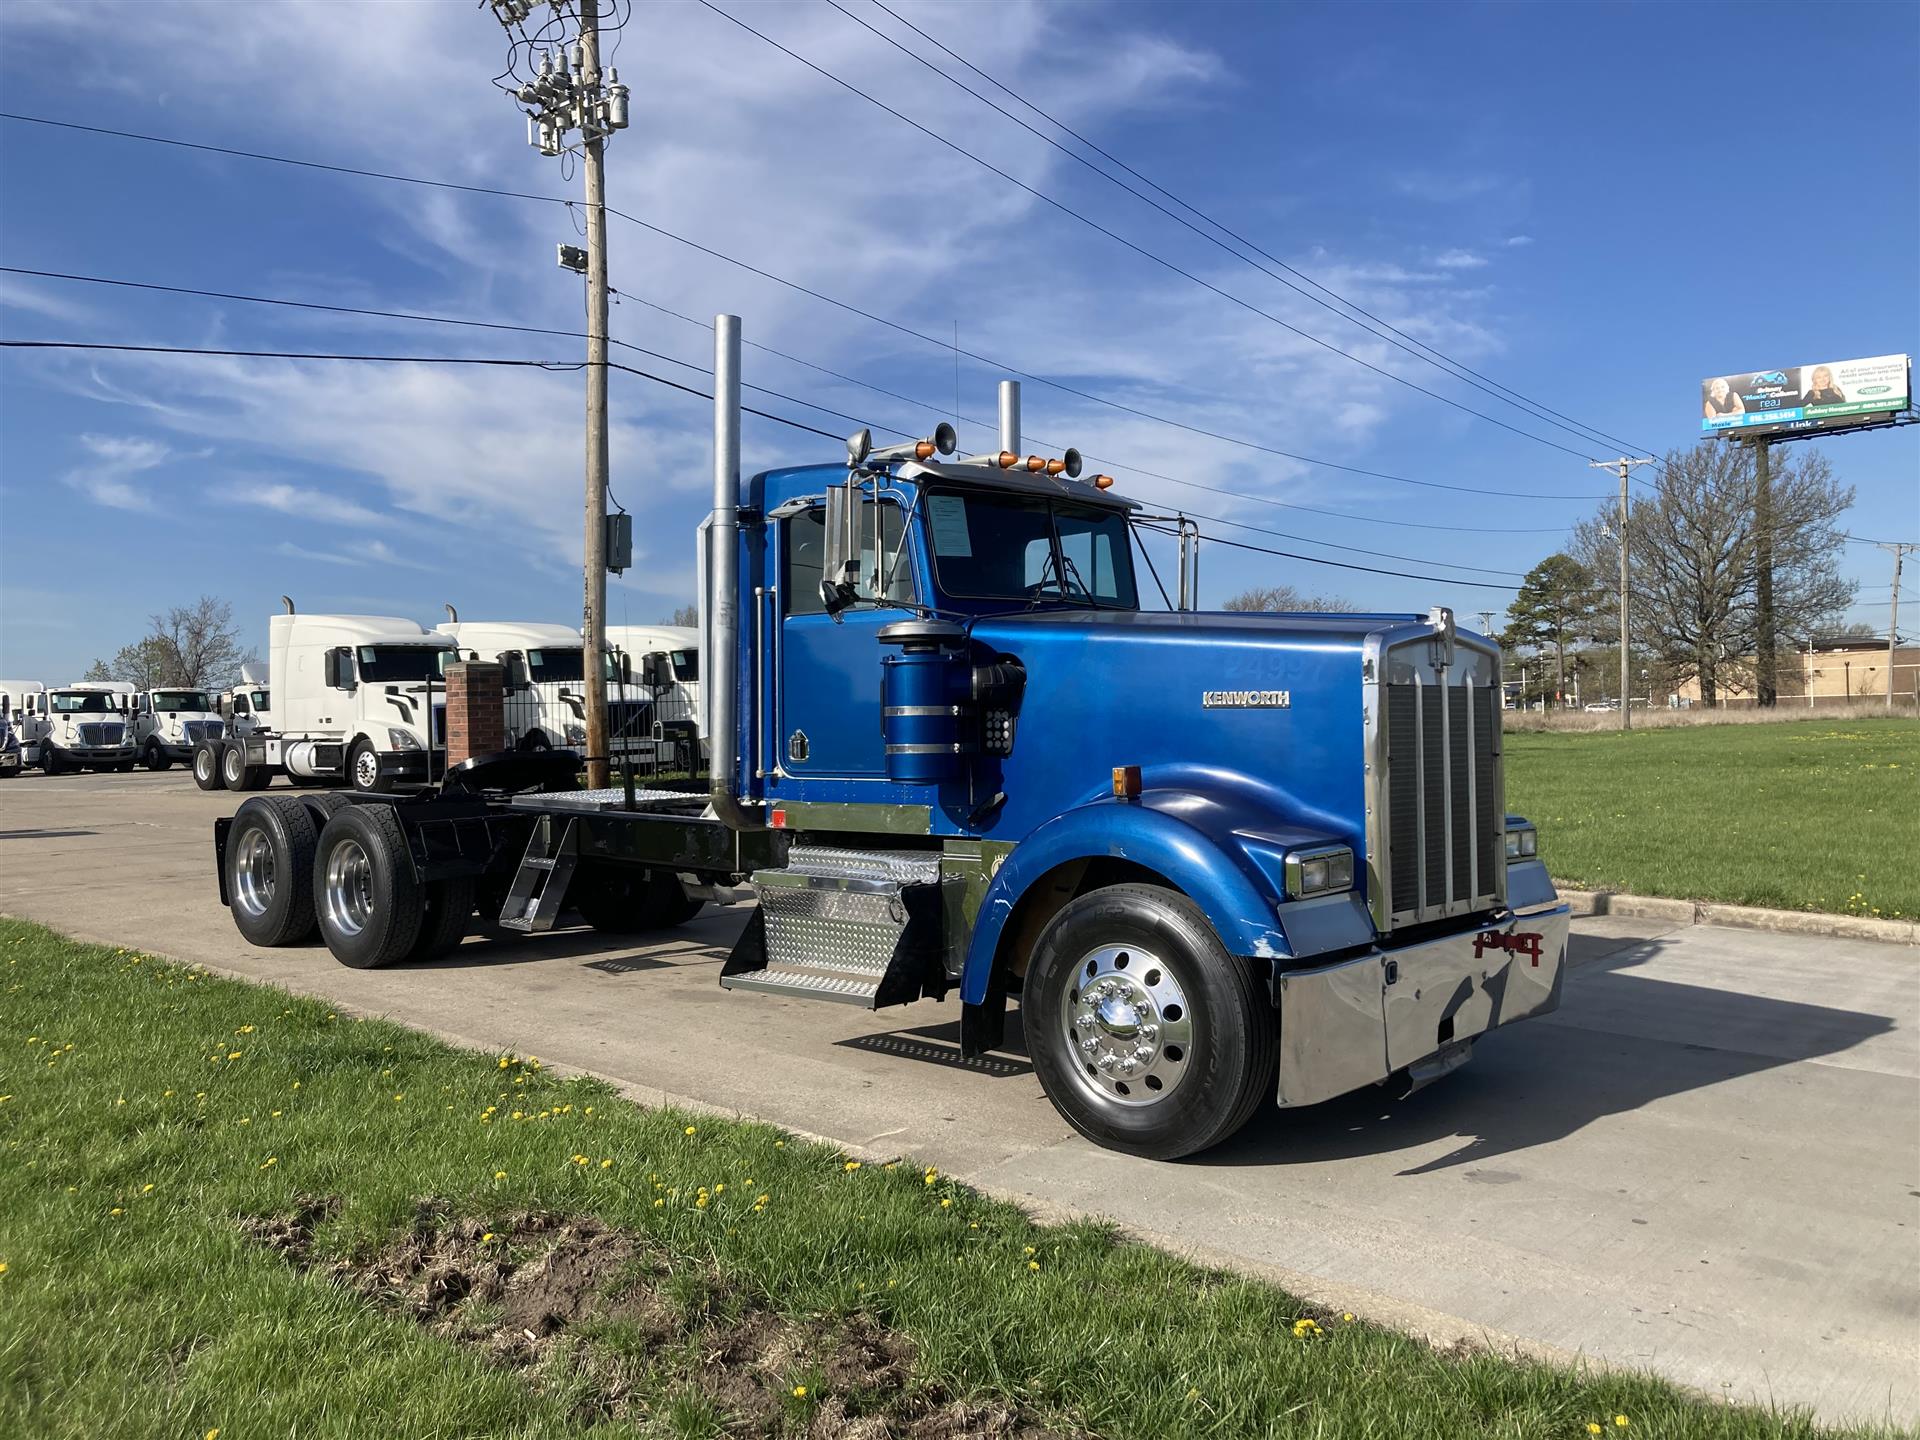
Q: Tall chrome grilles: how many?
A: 1